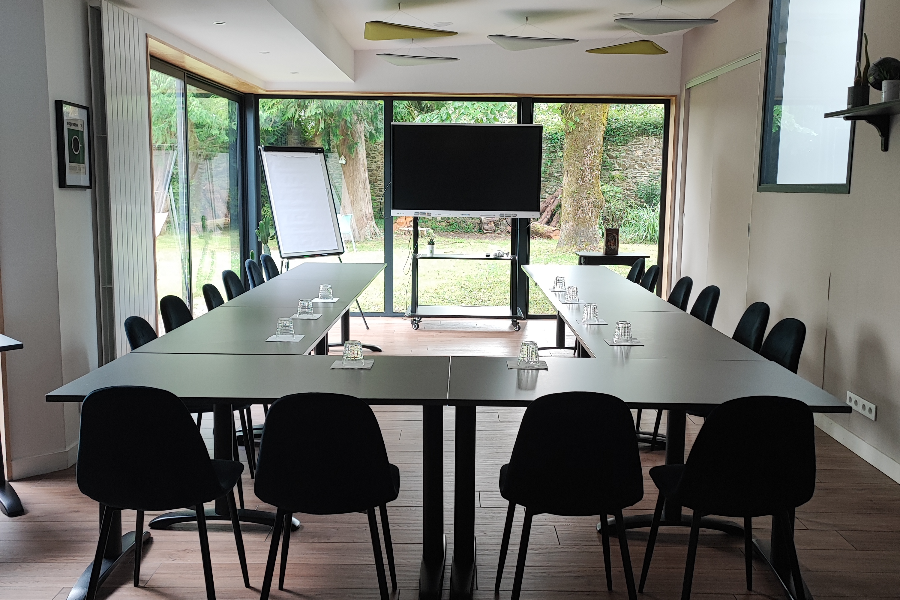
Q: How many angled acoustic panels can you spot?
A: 5